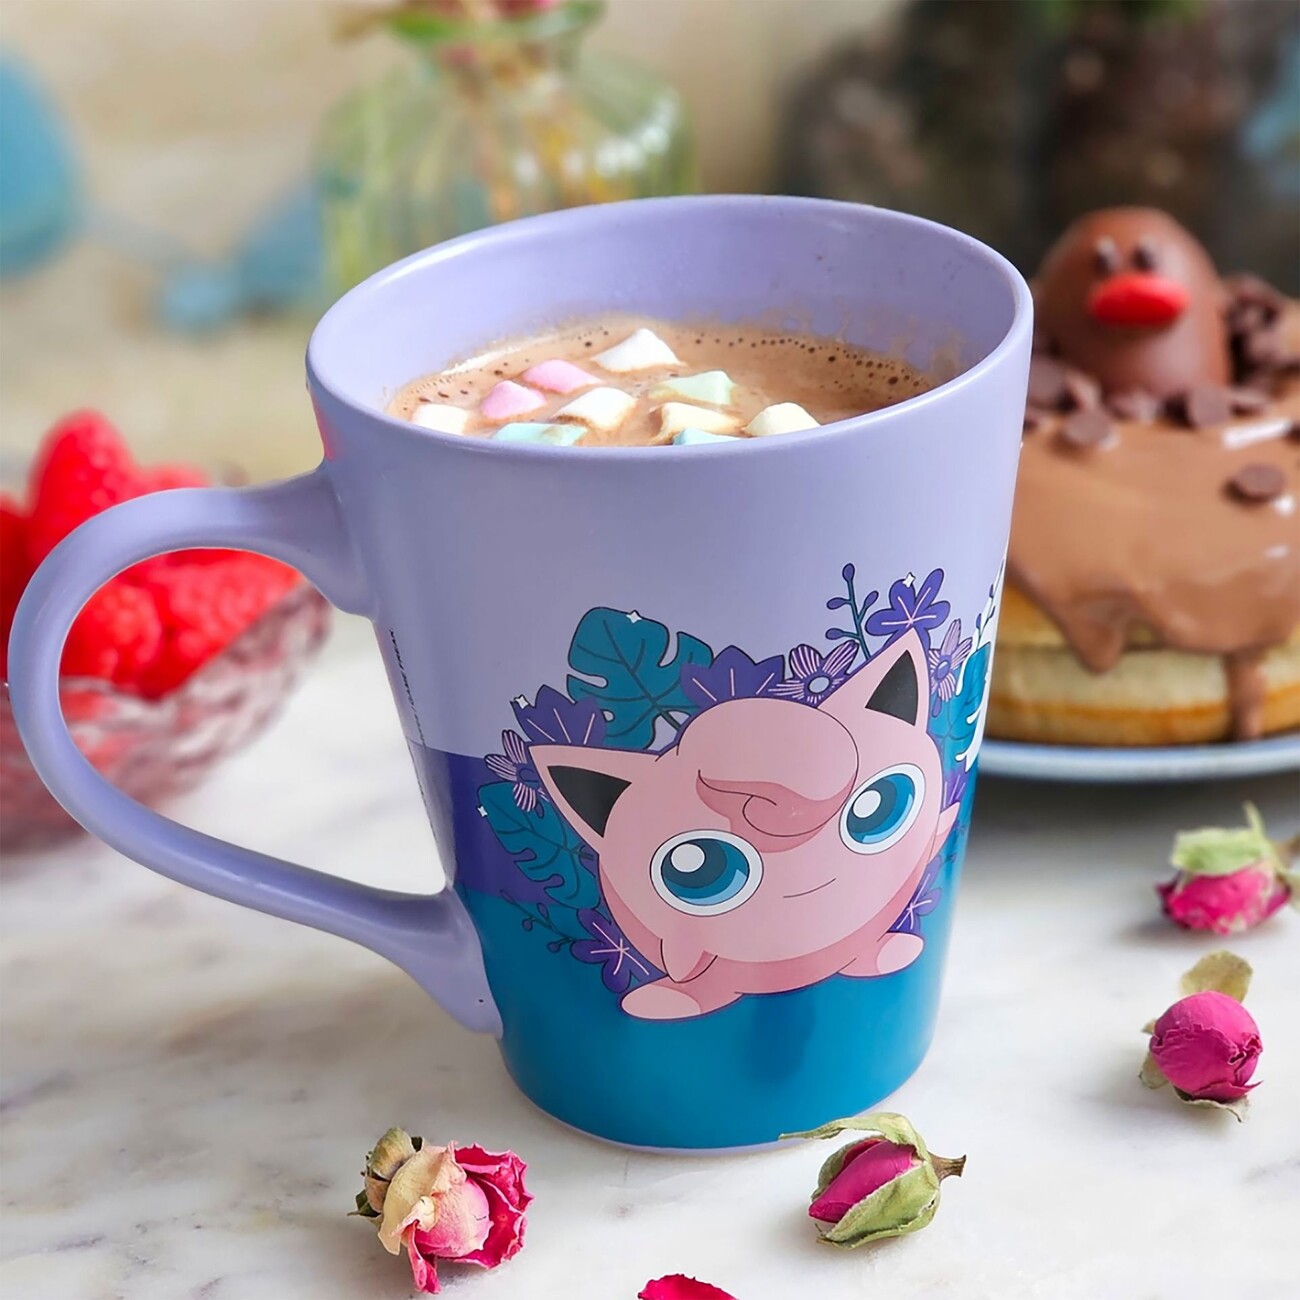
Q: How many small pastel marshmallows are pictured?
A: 10